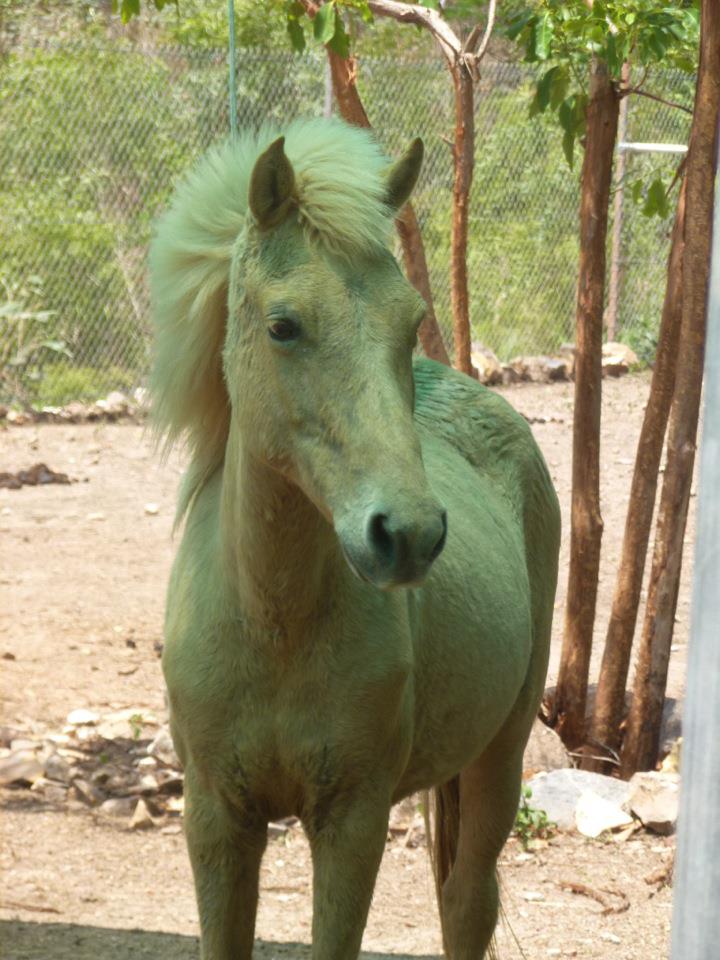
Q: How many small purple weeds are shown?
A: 0